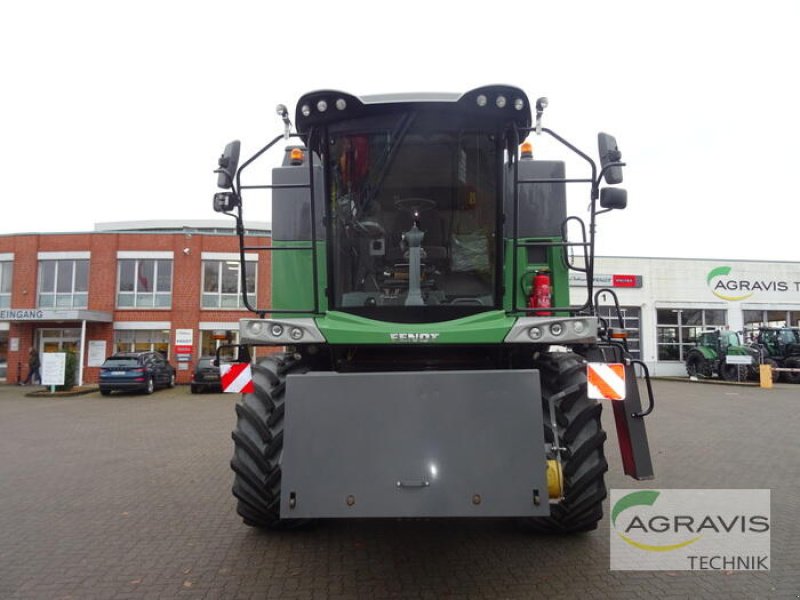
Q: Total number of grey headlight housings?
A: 2